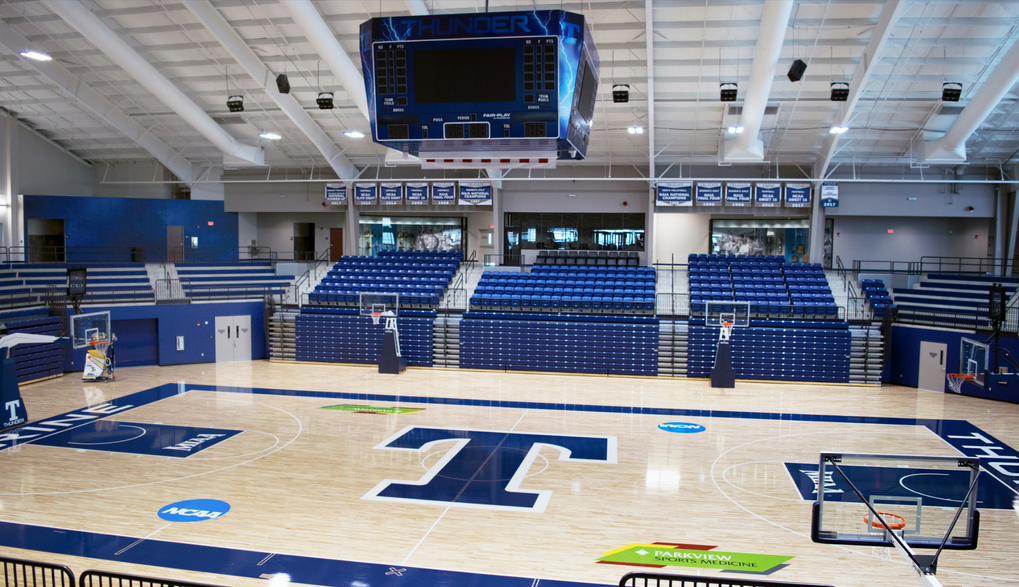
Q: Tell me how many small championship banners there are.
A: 12